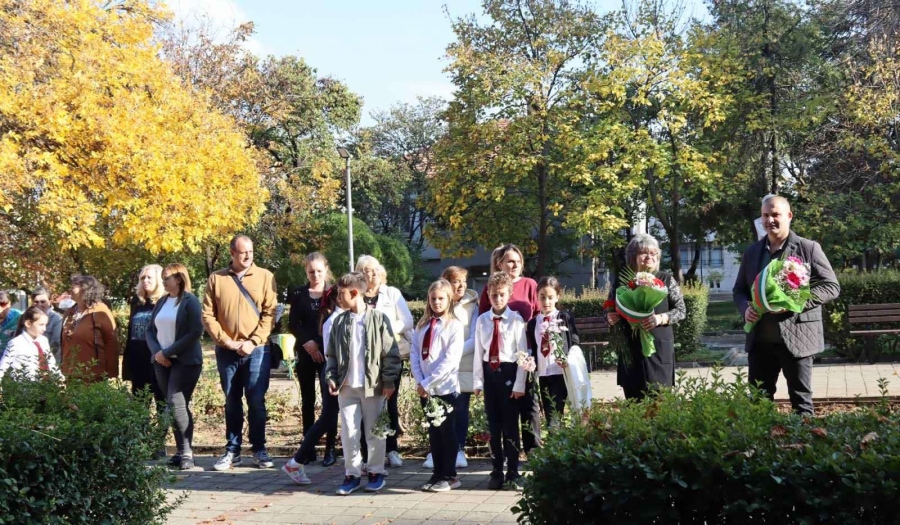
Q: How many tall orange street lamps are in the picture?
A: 0